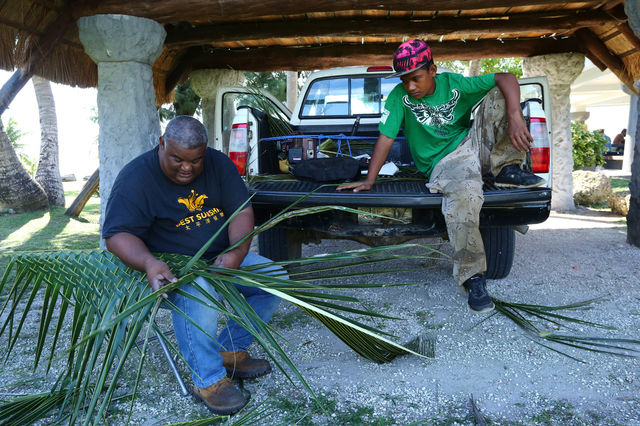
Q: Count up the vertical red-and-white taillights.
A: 2